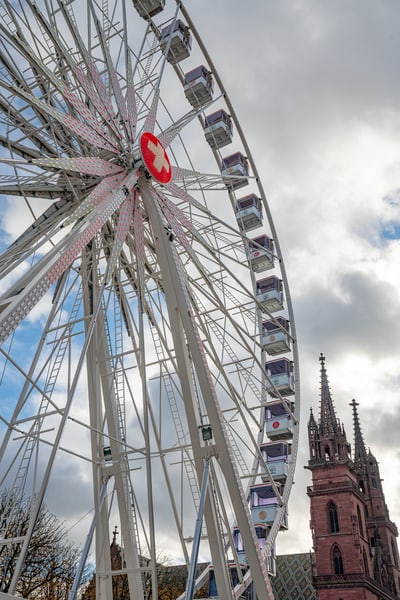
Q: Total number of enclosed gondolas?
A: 15